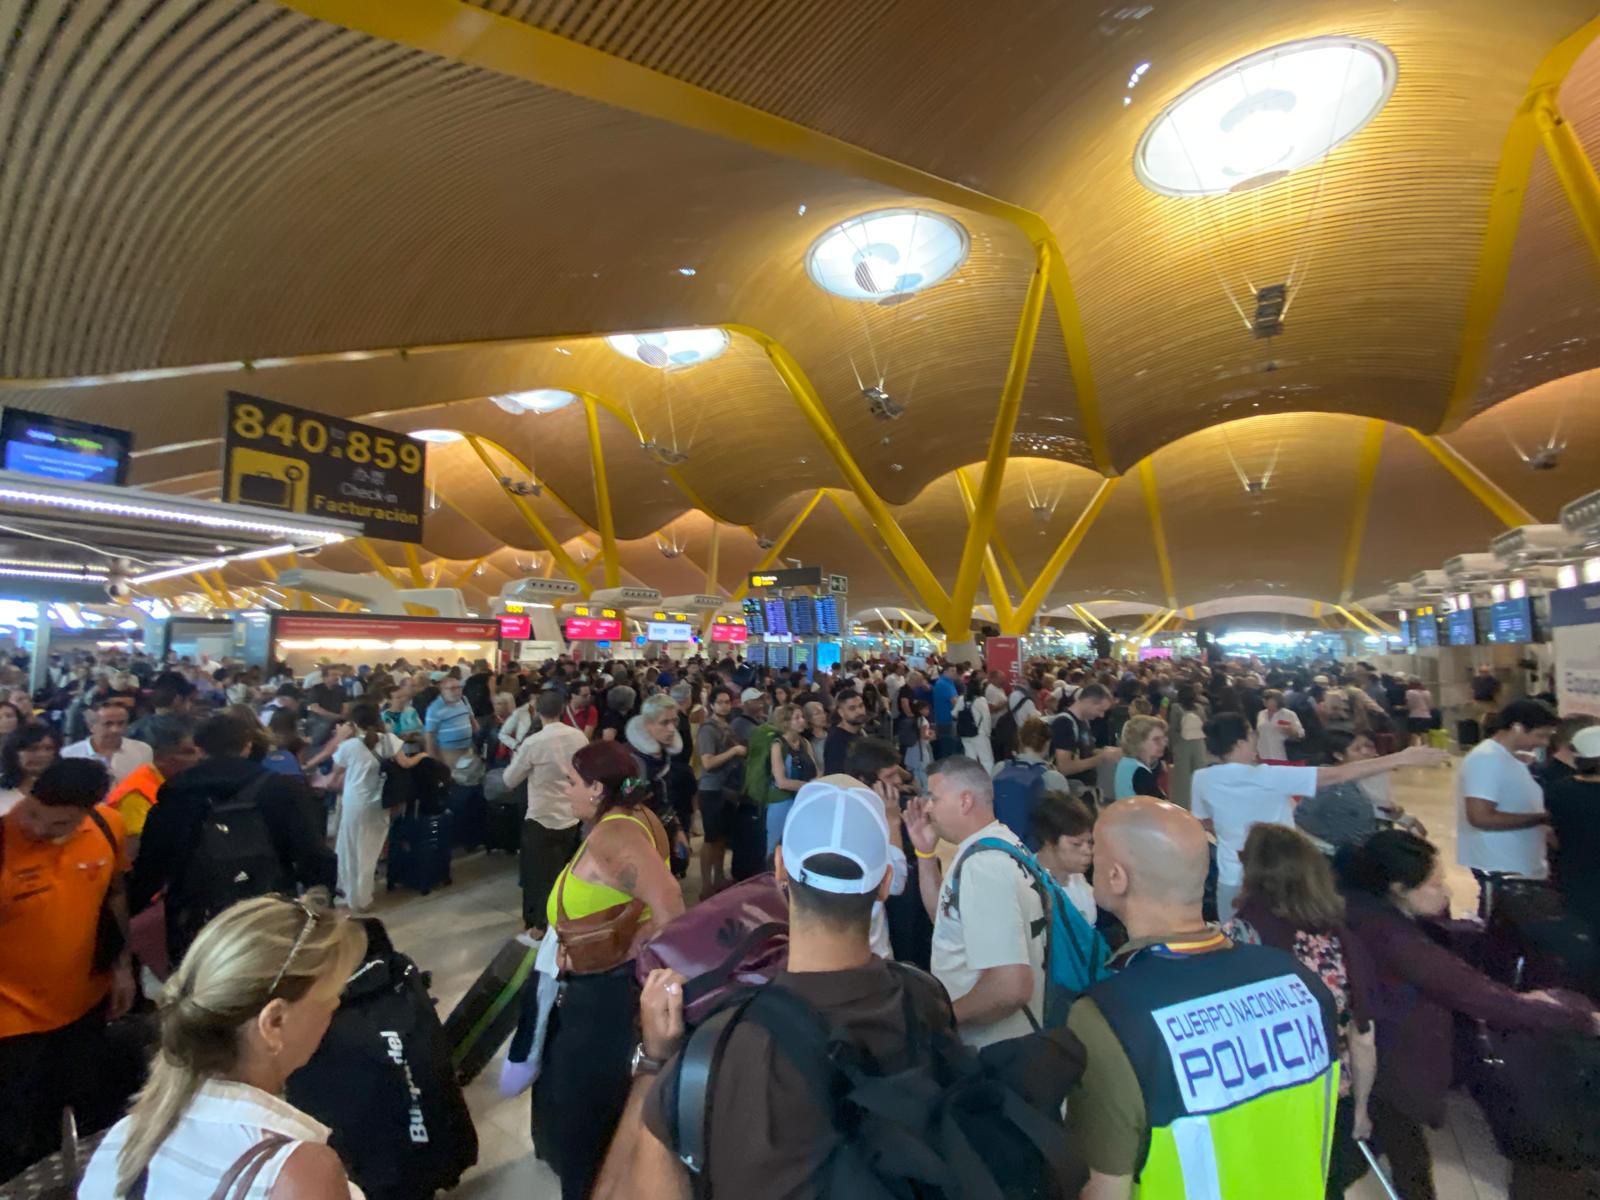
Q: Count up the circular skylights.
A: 5